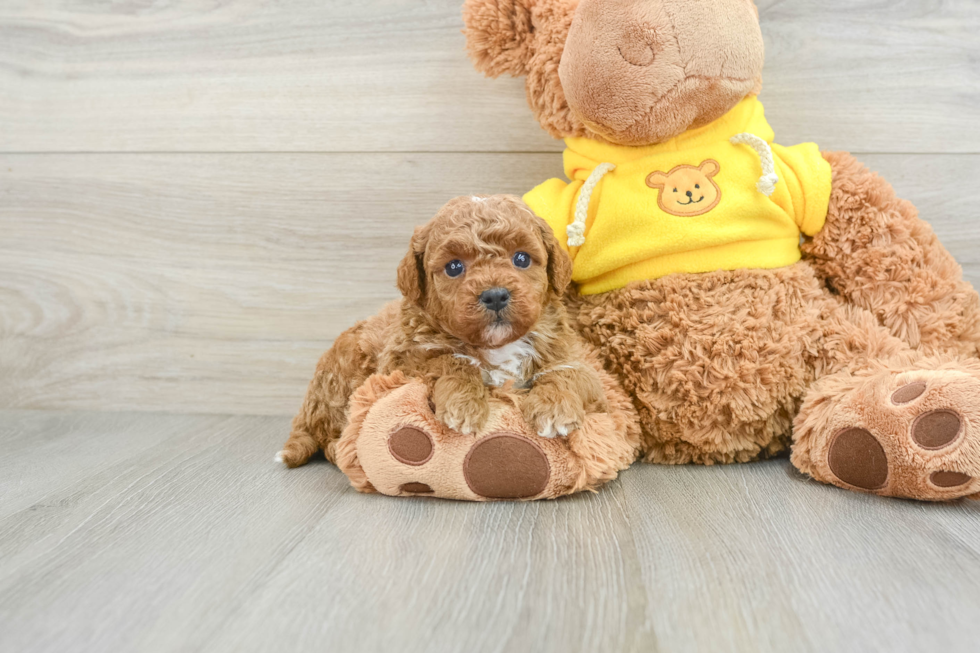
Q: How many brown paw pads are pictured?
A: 7